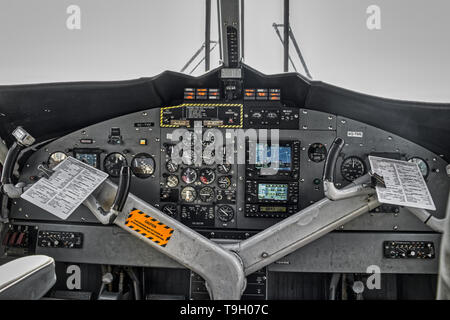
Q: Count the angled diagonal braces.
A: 2